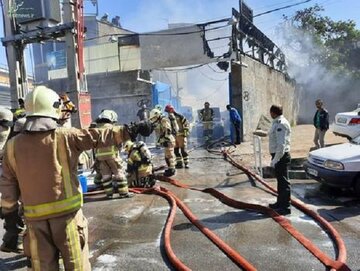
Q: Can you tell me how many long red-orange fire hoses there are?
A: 4